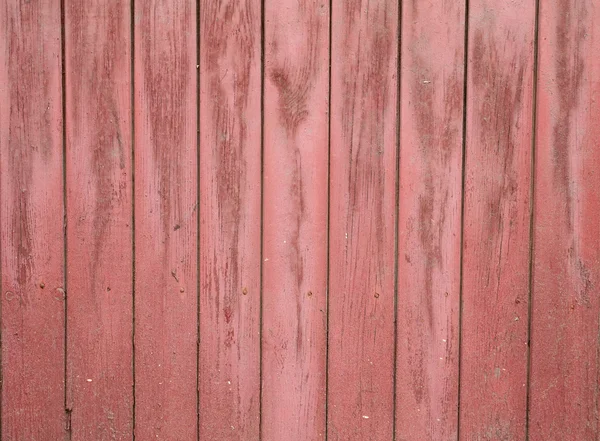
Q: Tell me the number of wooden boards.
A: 9